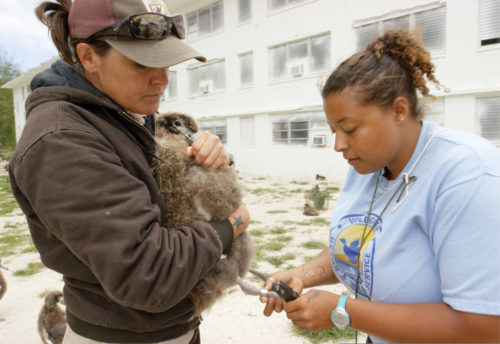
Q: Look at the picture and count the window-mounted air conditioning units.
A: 3